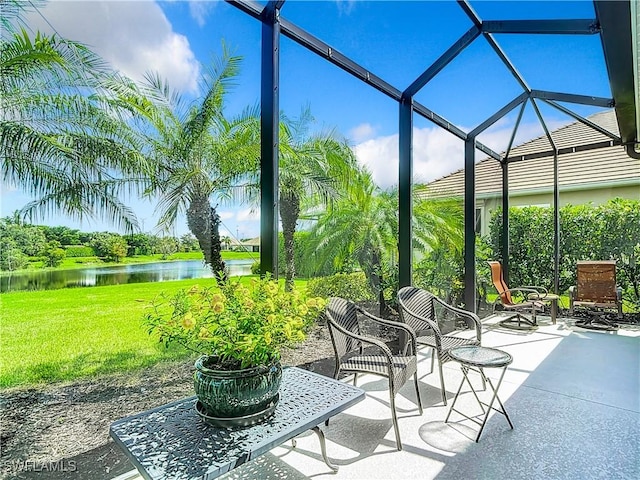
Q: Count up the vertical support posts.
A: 5